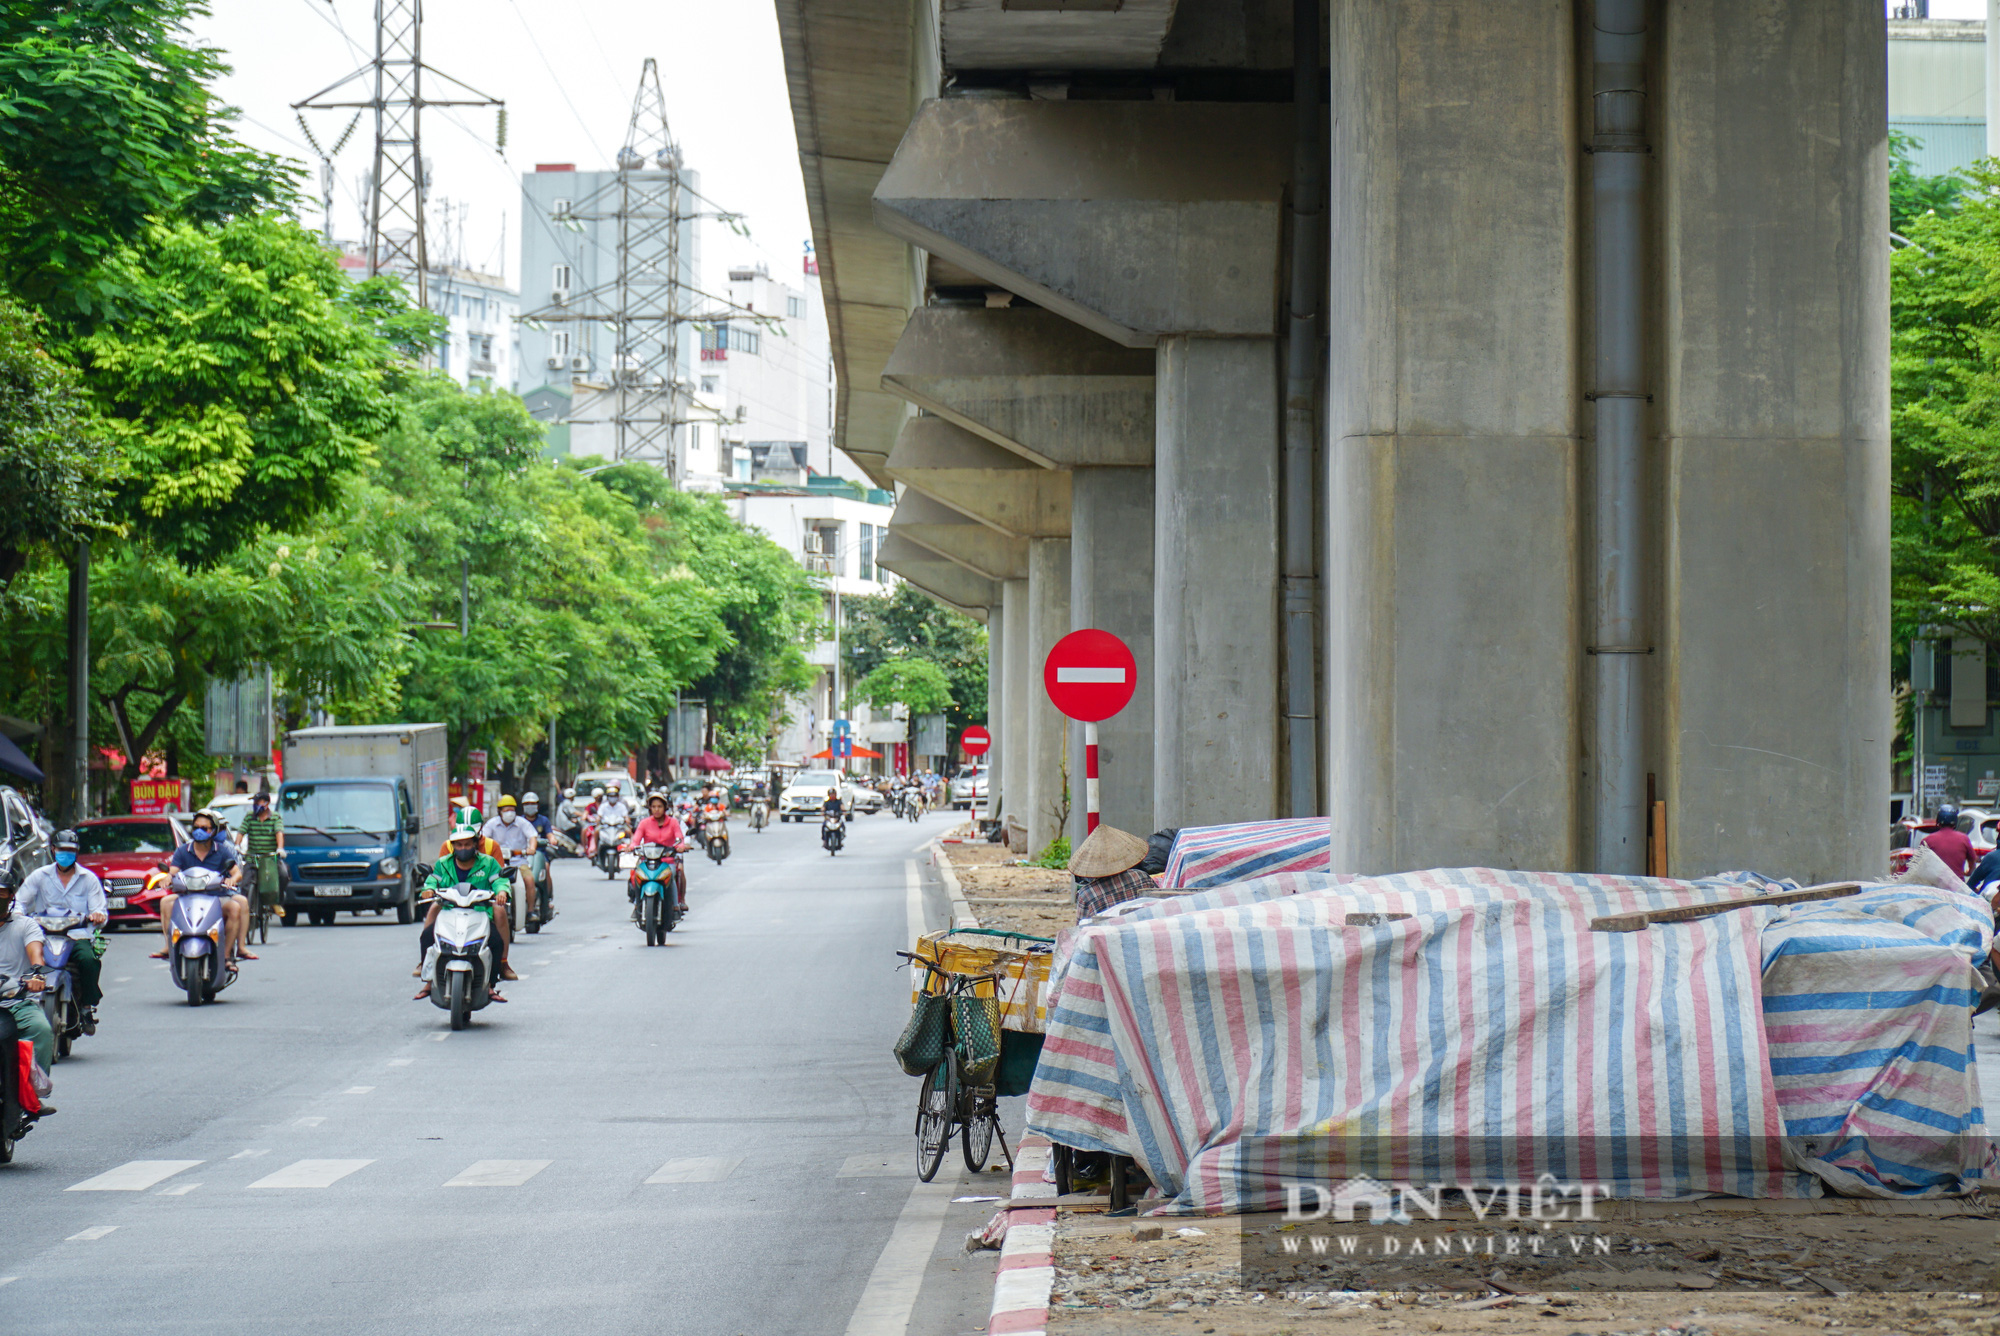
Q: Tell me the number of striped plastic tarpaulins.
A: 3